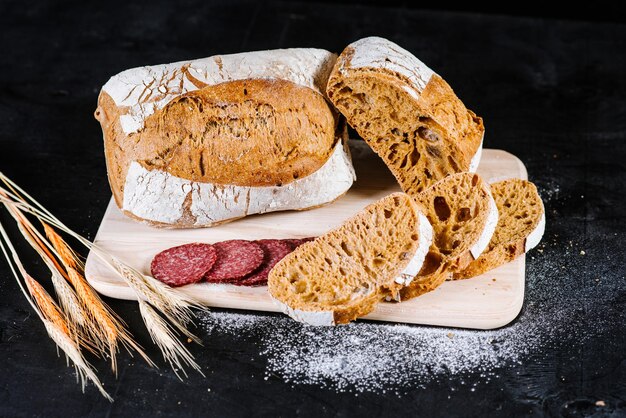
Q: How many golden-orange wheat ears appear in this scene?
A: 3